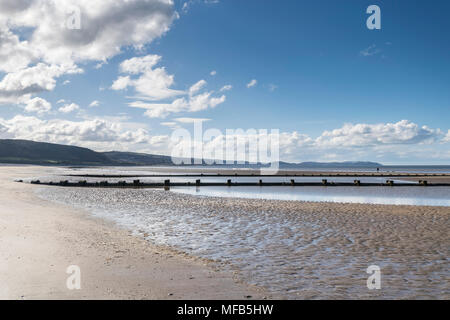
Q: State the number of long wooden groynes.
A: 2